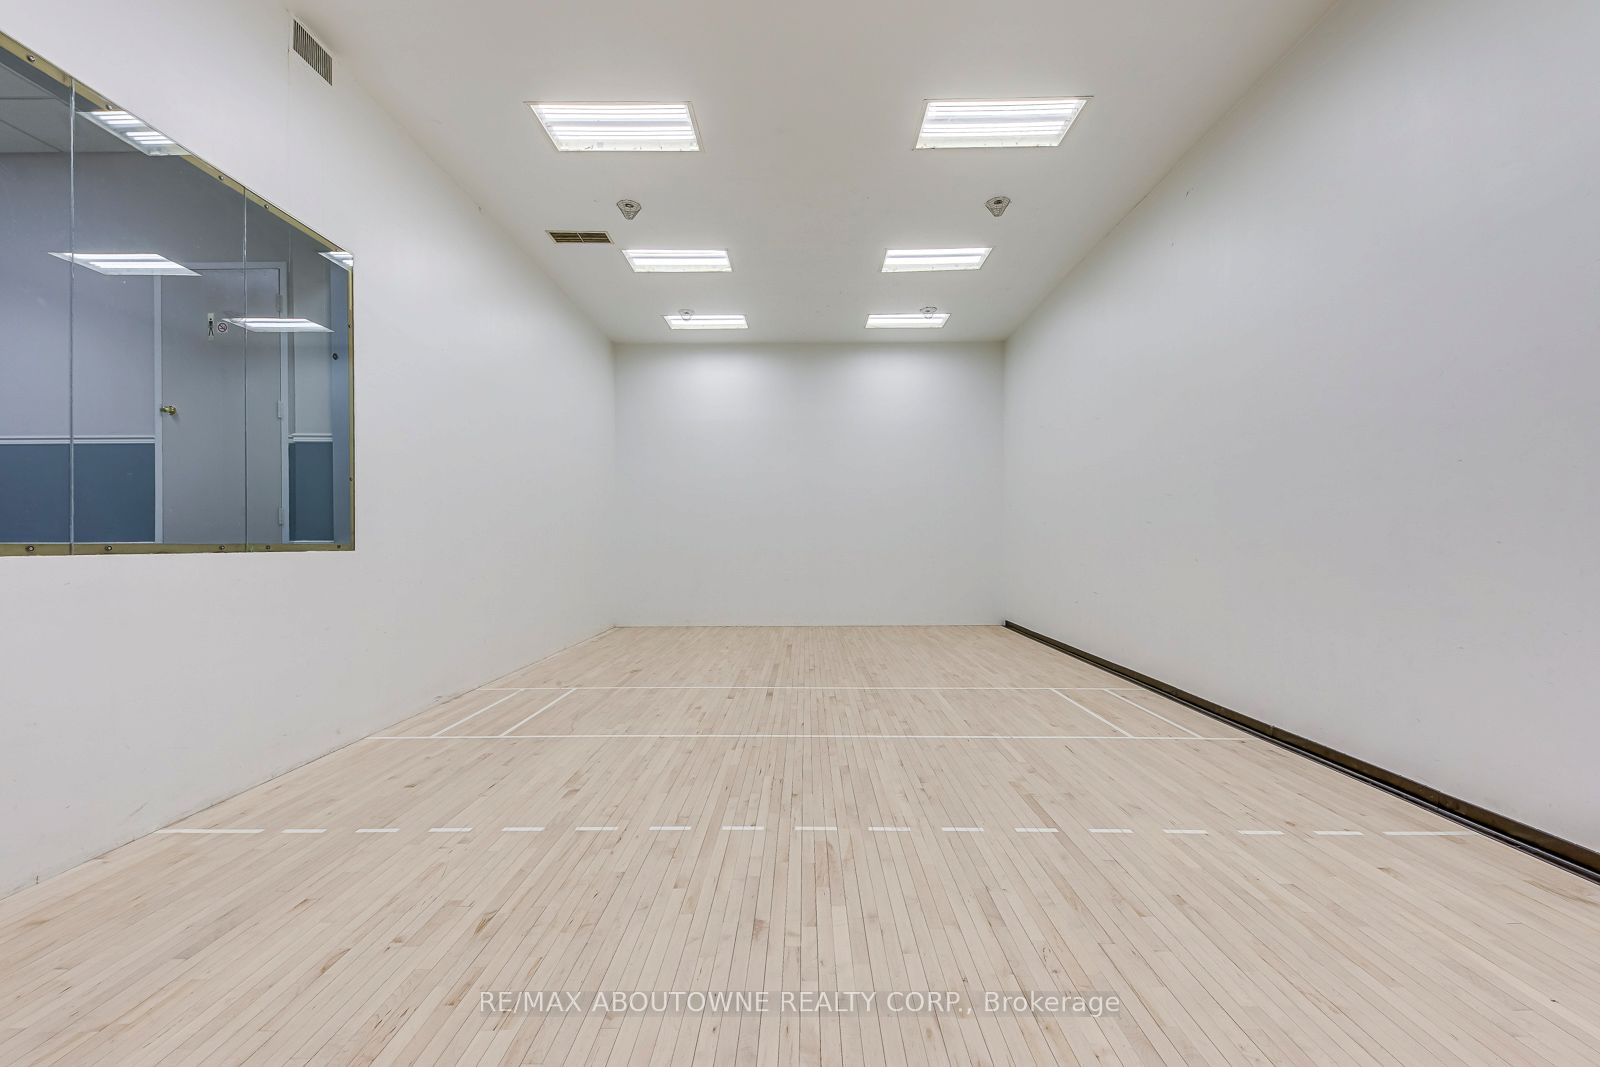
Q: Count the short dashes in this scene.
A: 15